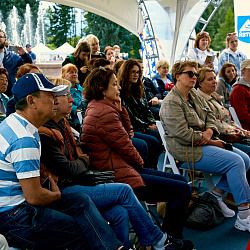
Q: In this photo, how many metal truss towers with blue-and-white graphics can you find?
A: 1